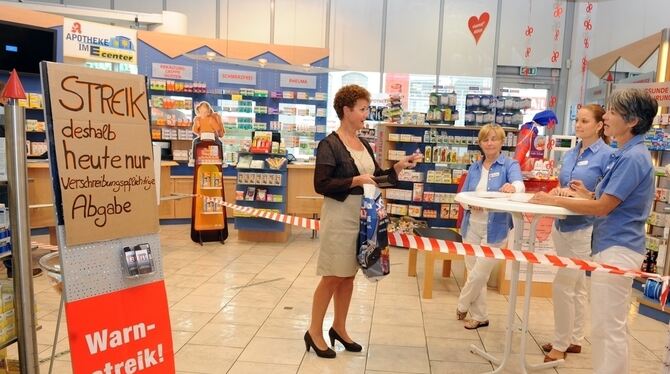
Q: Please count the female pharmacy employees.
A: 3